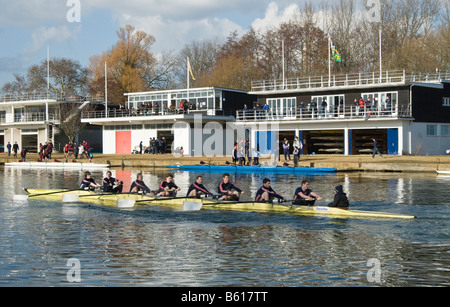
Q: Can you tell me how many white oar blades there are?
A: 4